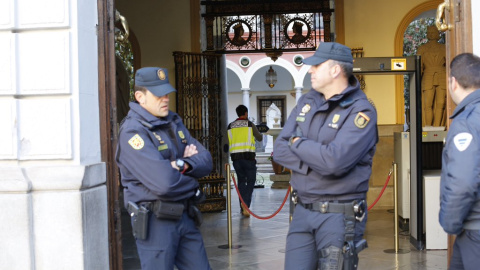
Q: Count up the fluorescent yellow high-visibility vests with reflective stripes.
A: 1